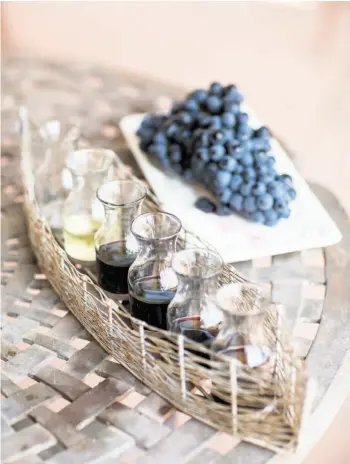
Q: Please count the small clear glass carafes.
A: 6